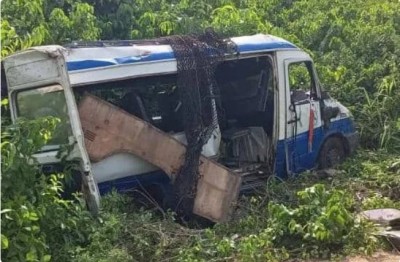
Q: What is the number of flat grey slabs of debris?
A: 2